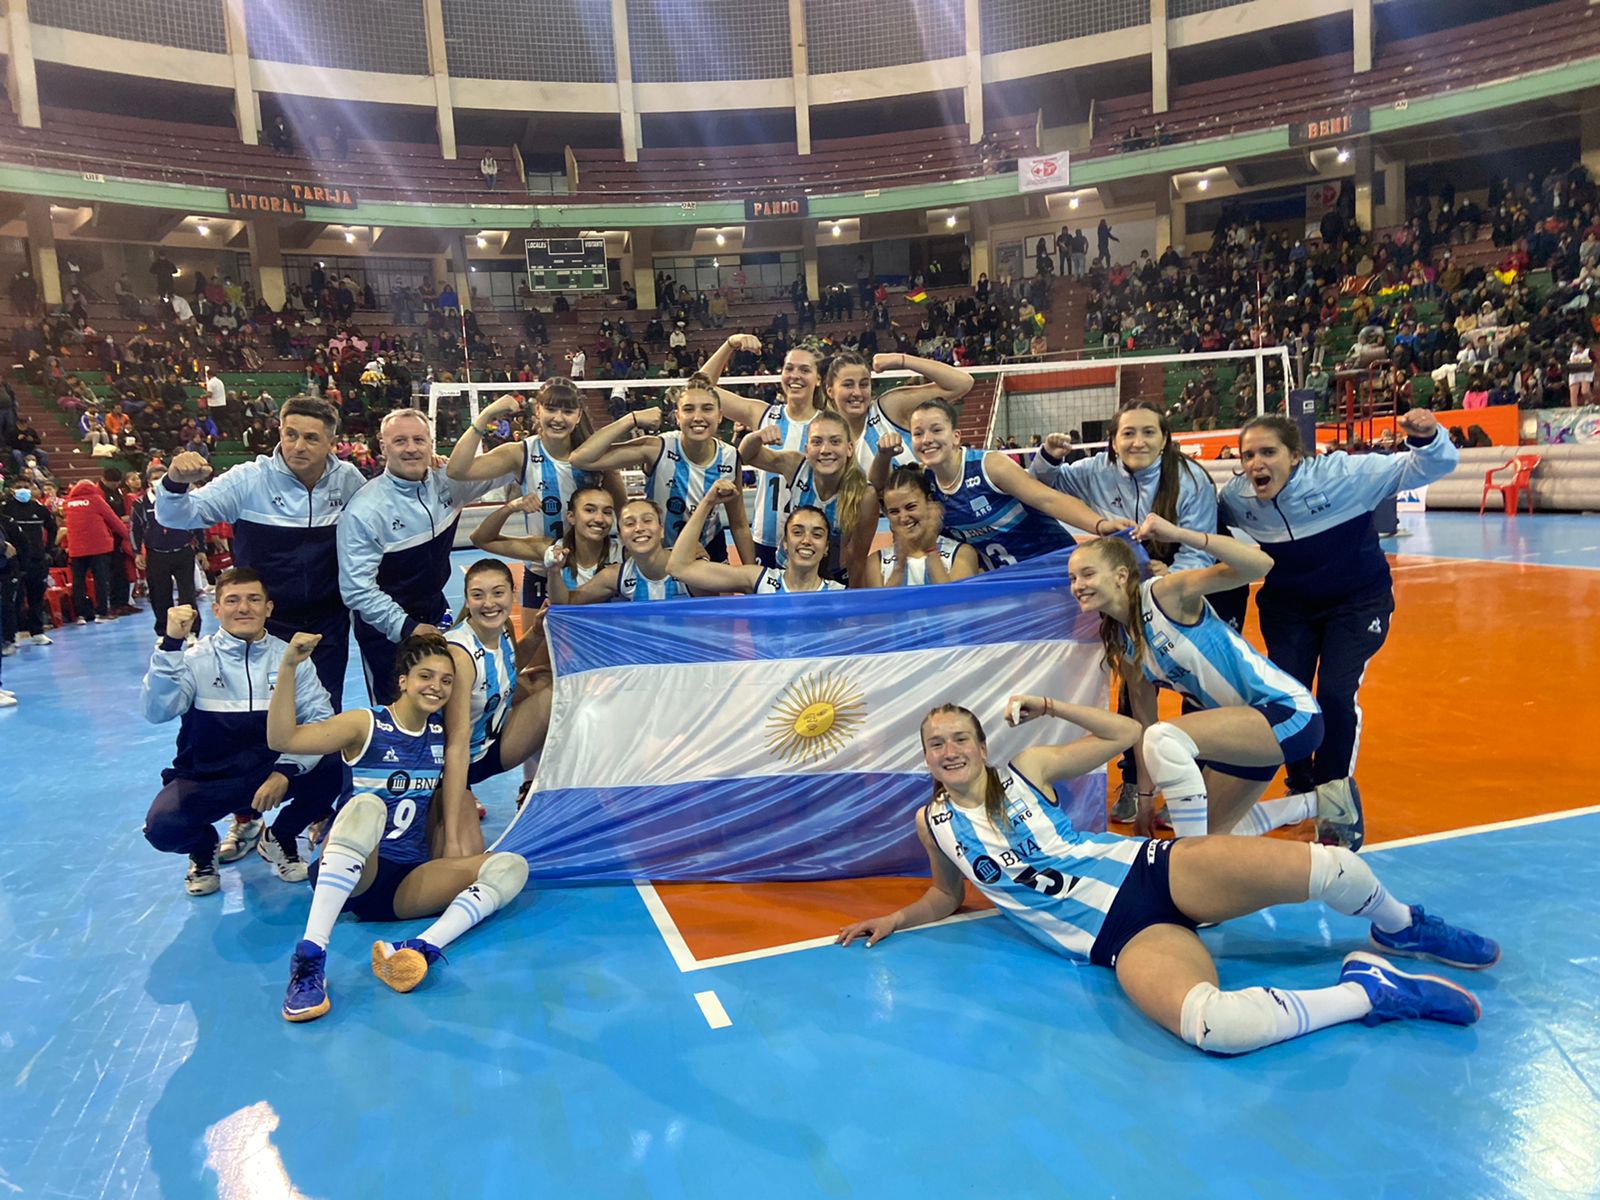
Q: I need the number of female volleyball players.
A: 14